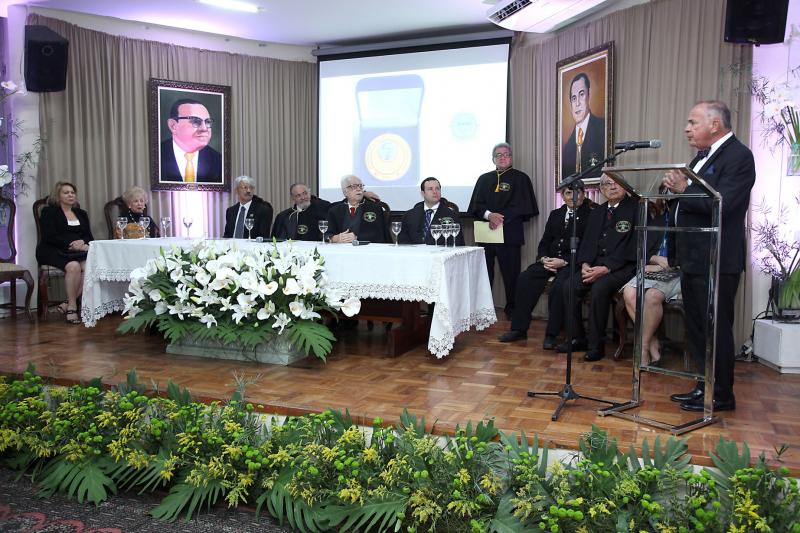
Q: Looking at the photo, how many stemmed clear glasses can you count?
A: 10